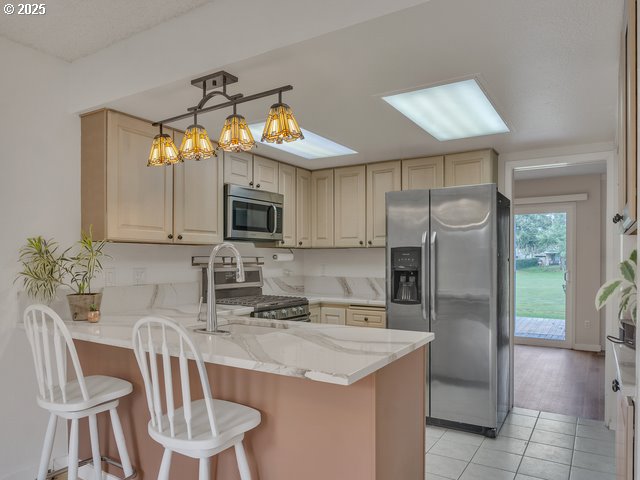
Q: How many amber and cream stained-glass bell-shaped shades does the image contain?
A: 4